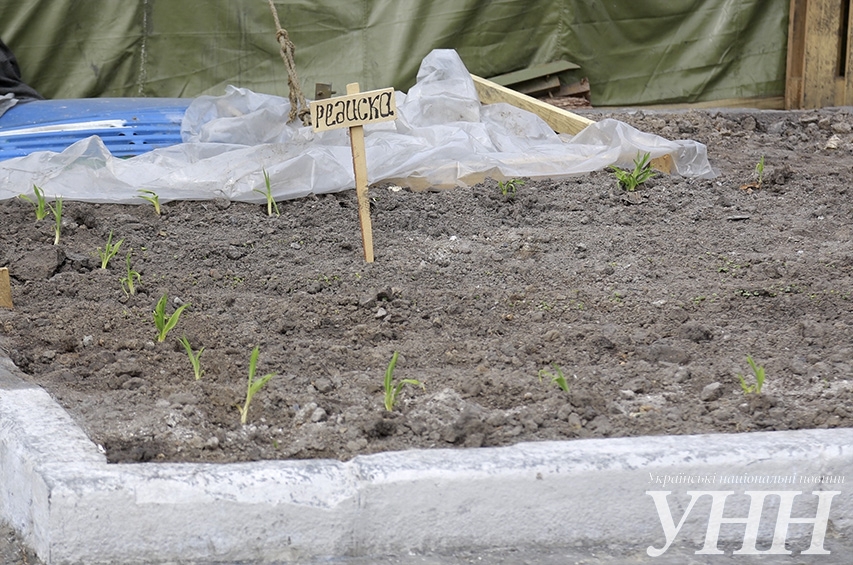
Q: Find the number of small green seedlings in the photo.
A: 15